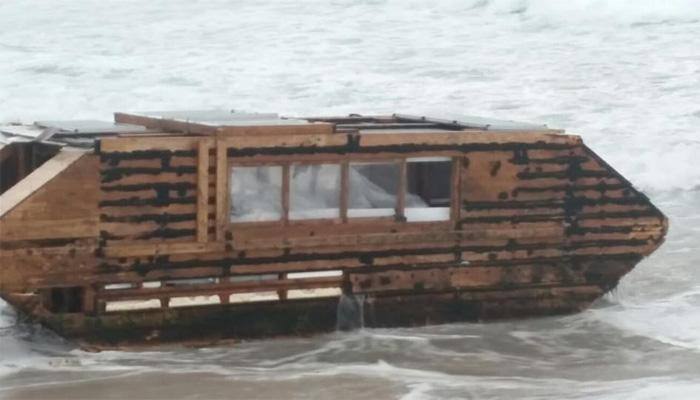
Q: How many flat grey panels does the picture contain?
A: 3